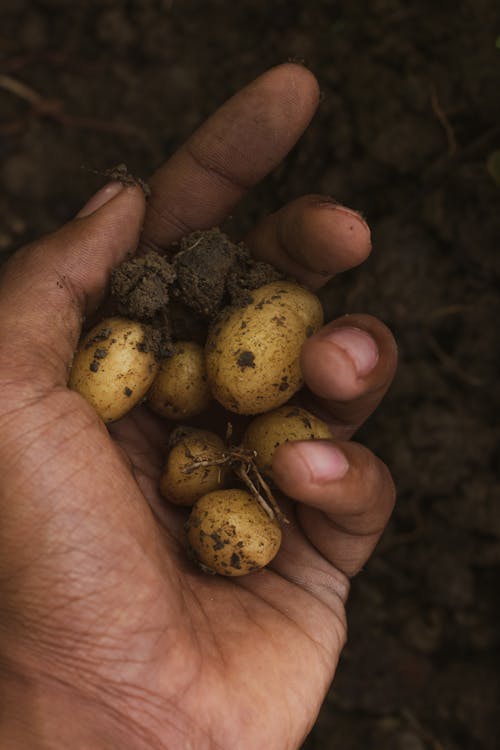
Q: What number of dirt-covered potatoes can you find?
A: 6